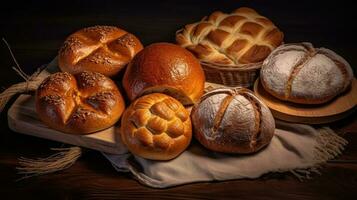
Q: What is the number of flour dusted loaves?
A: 2